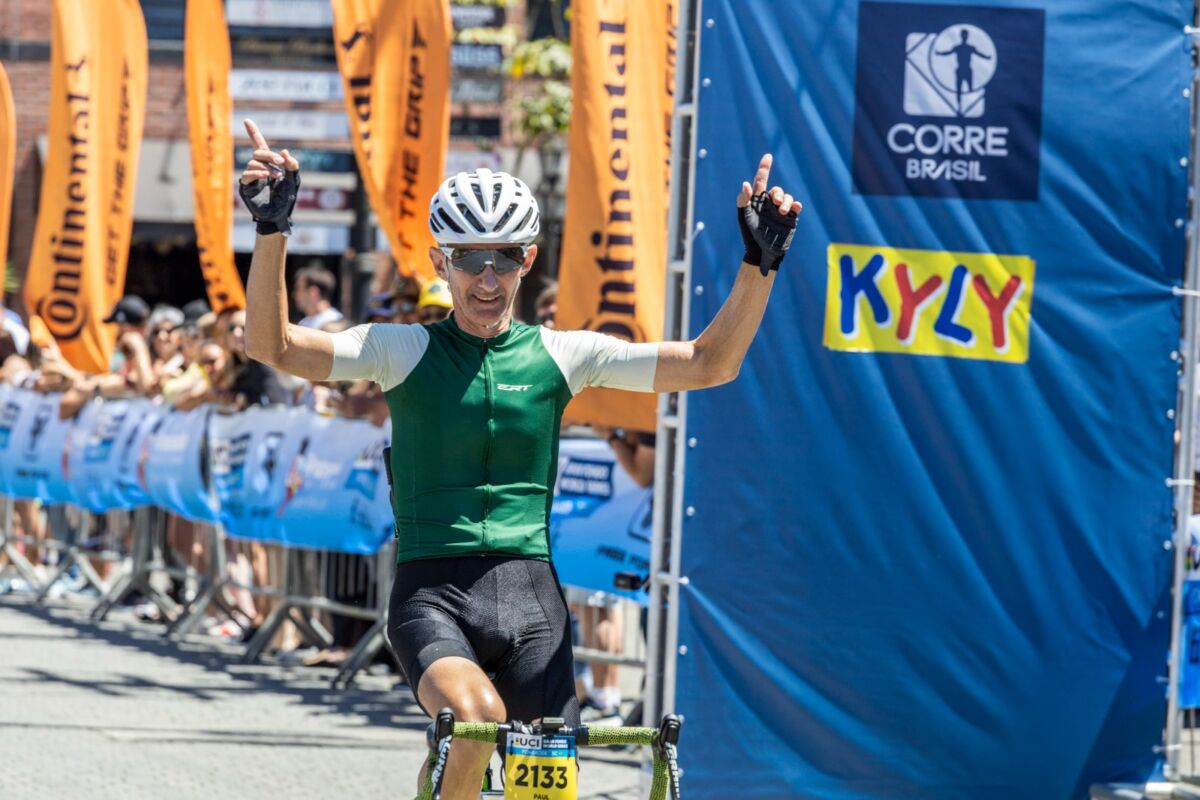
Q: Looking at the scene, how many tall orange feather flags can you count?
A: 5